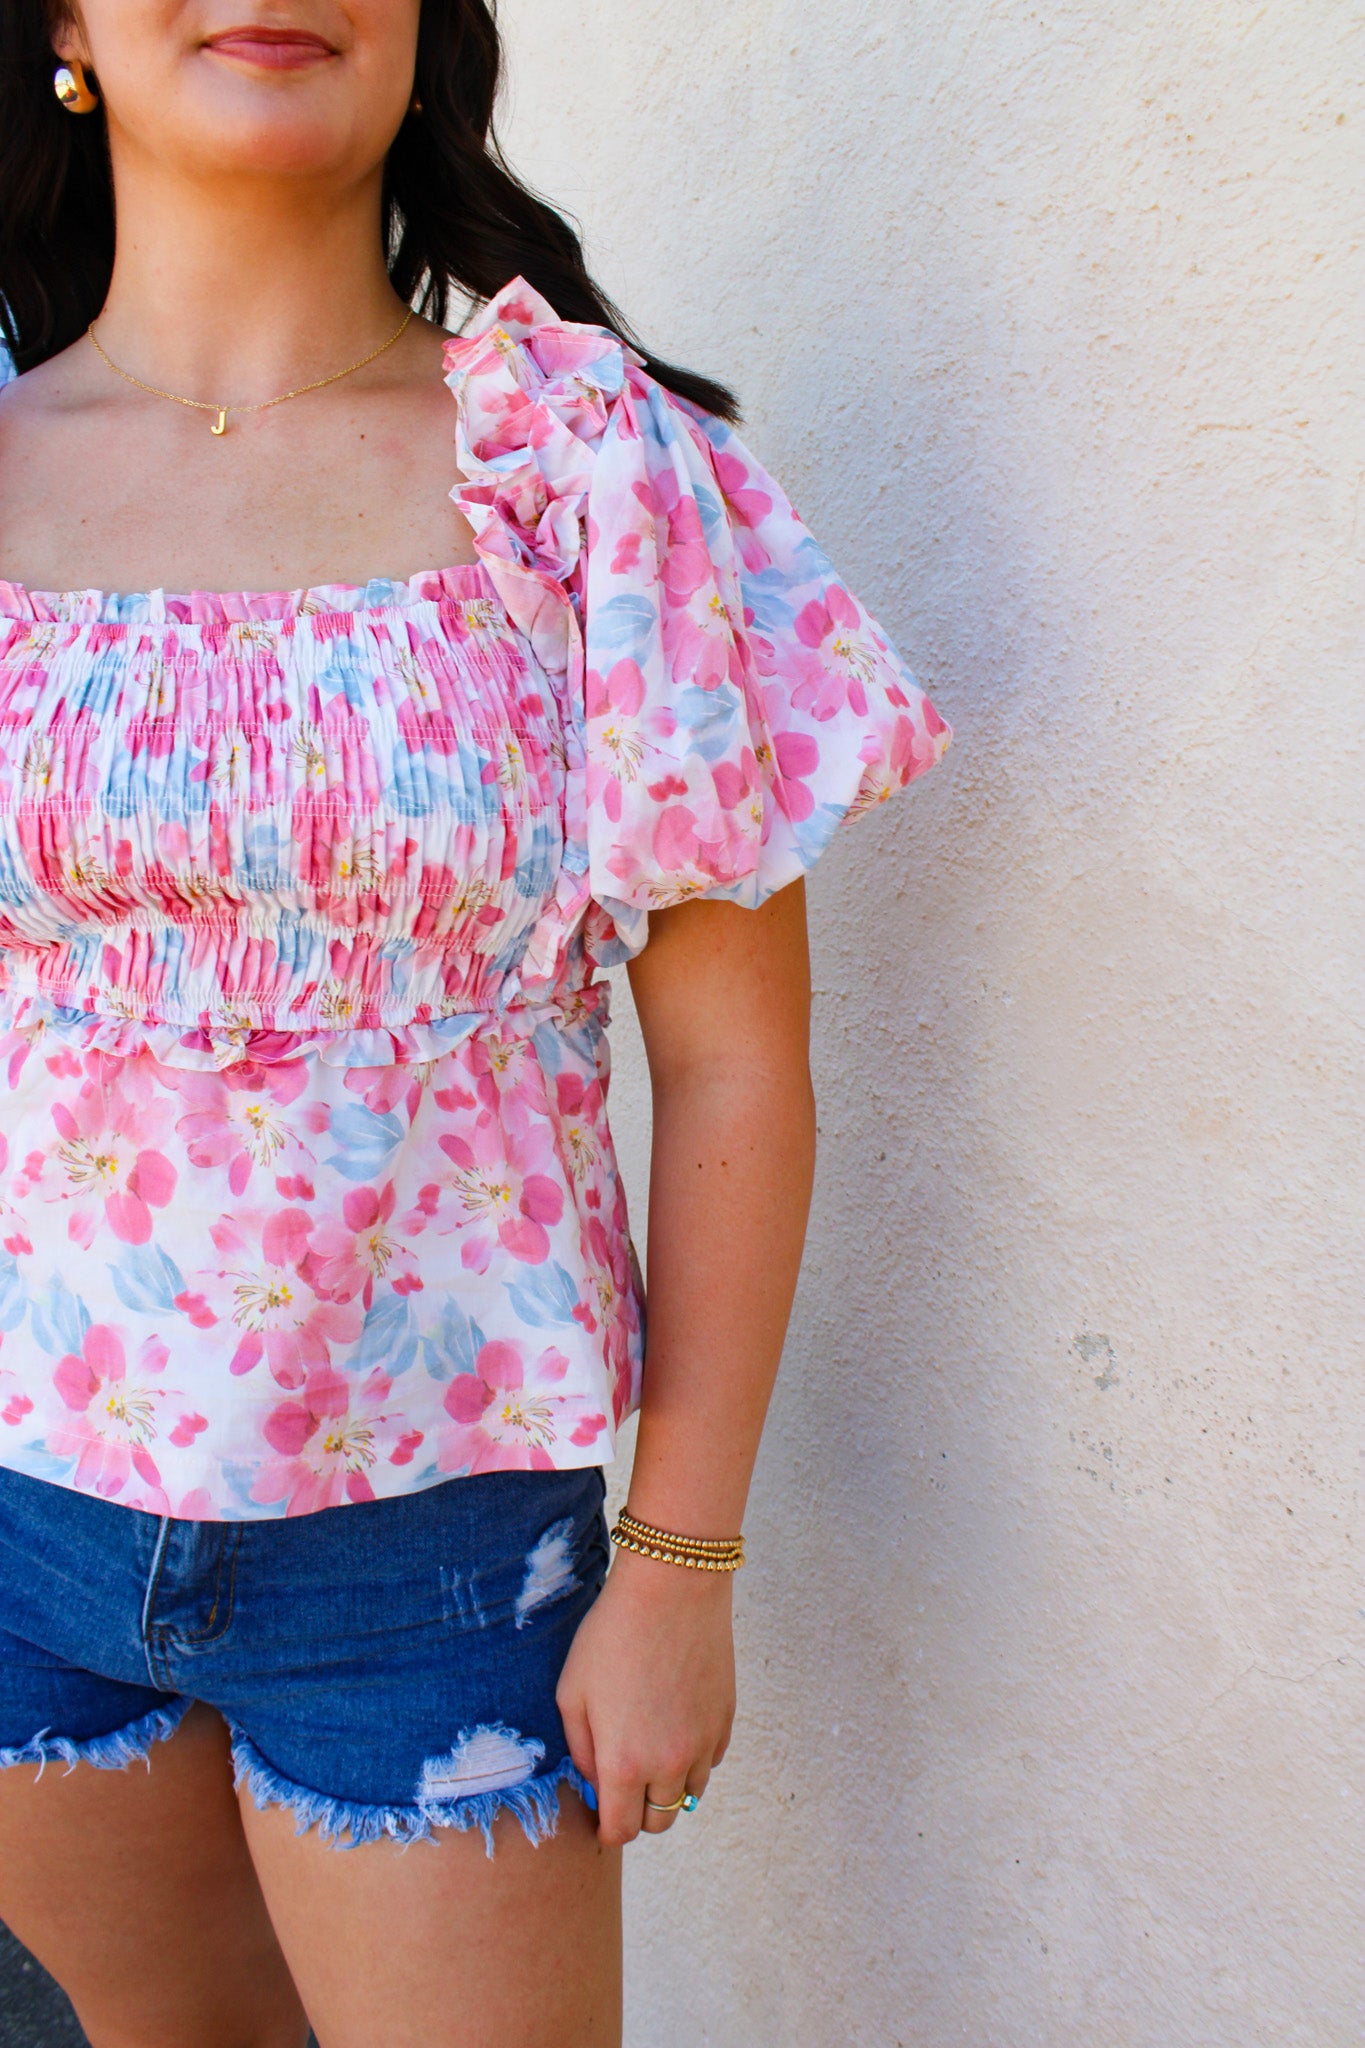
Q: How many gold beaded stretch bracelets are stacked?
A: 3